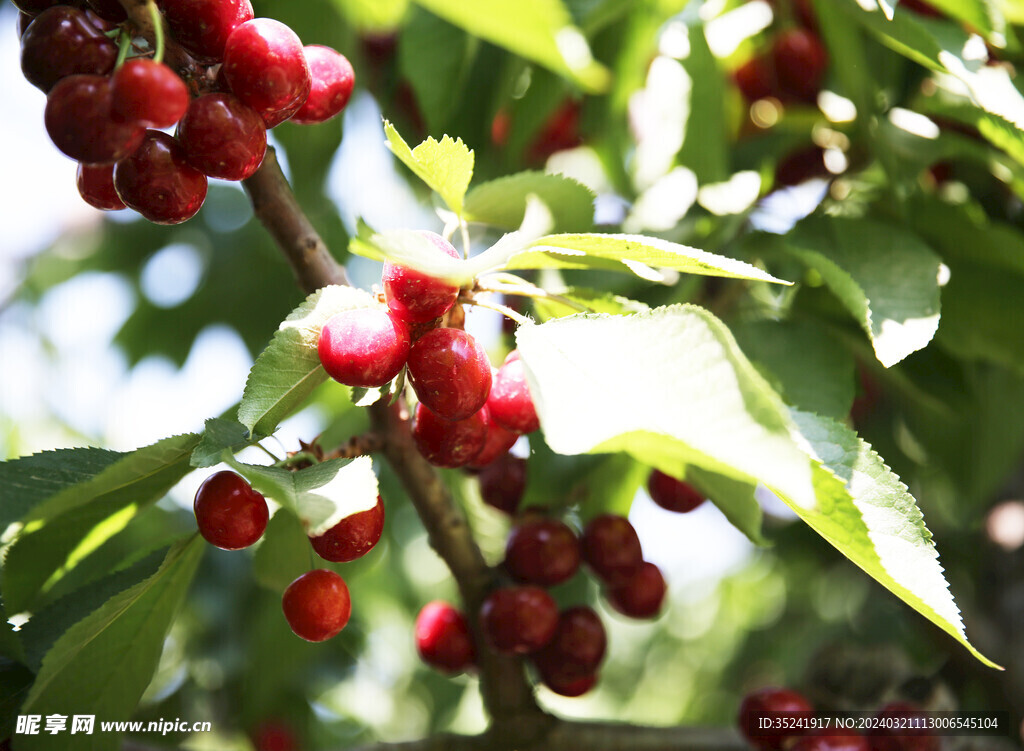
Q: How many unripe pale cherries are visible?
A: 0